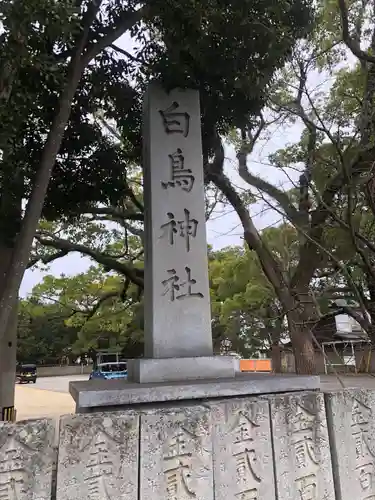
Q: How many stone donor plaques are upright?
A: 6